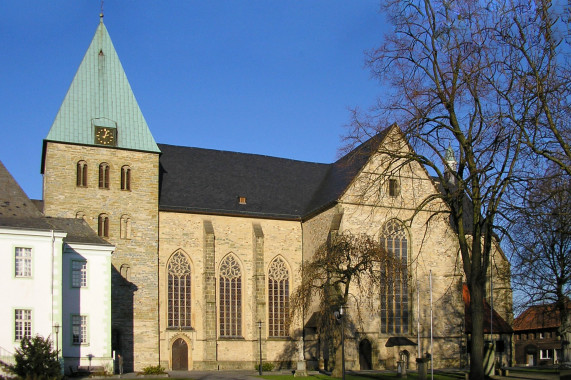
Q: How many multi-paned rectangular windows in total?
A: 4